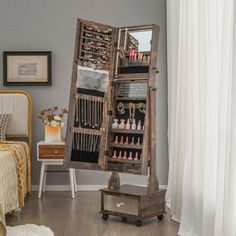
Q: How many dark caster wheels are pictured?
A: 4